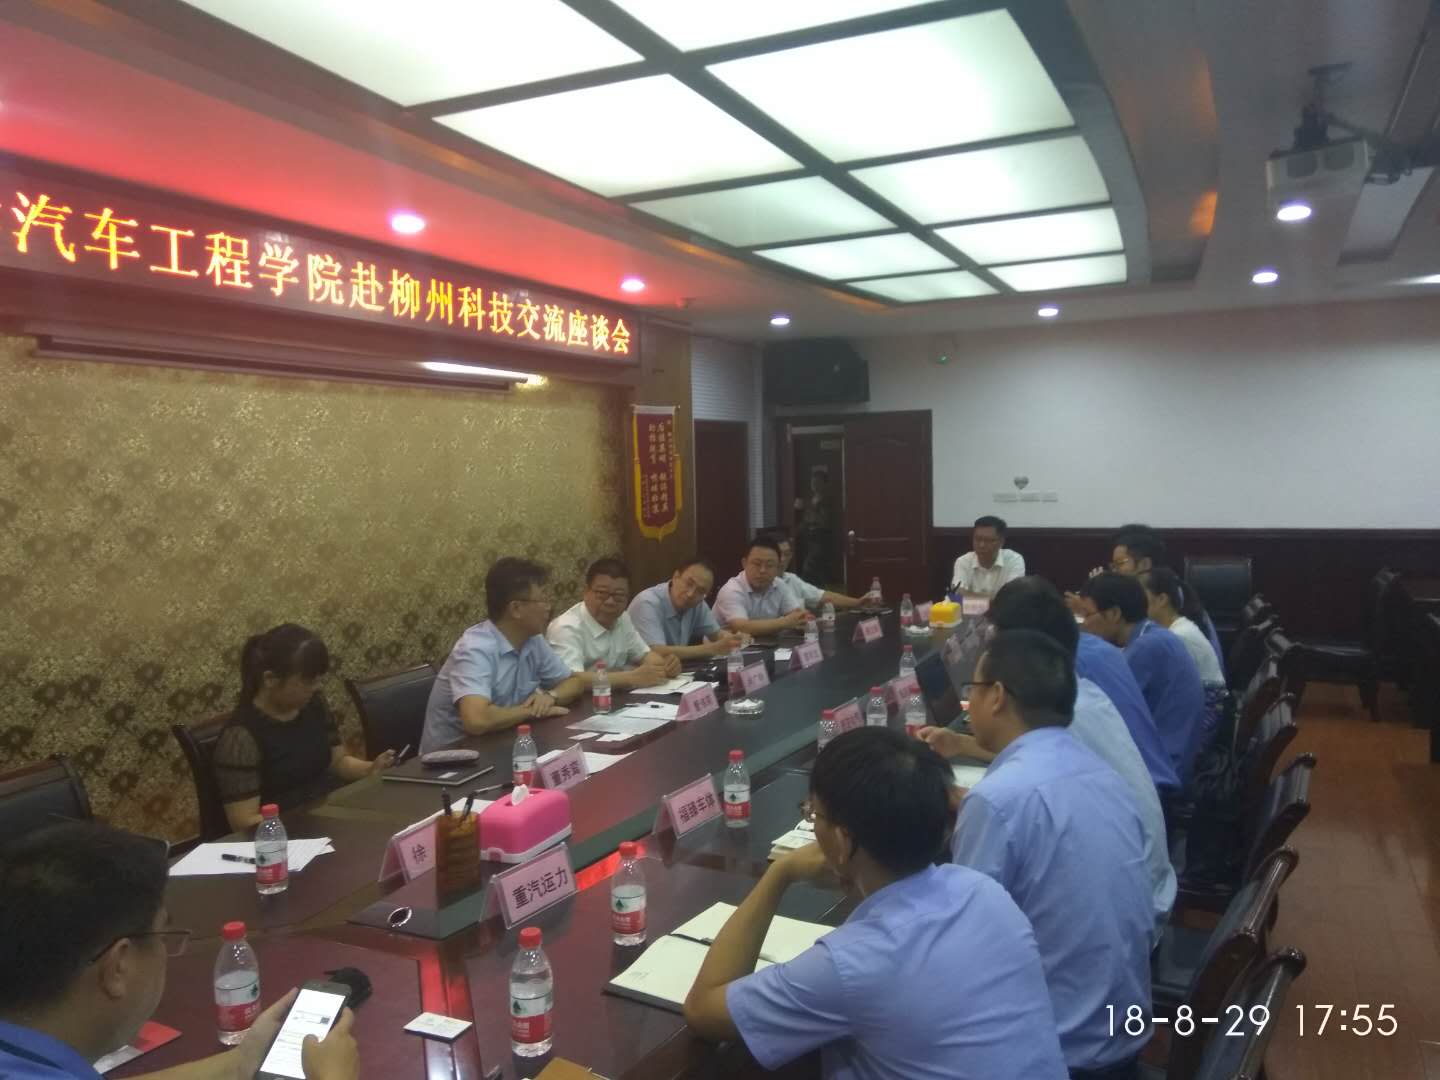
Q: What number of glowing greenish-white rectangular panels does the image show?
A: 10